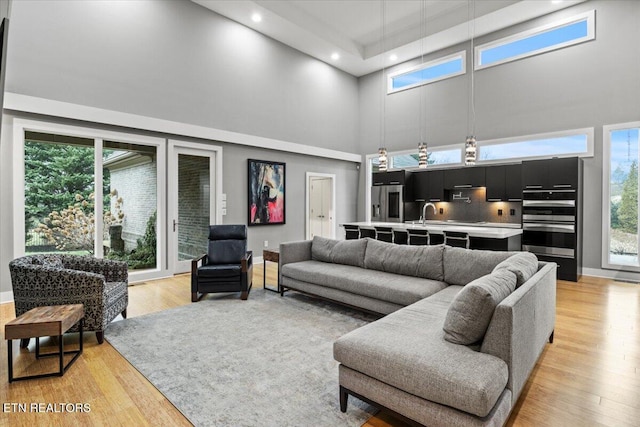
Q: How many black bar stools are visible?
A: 4